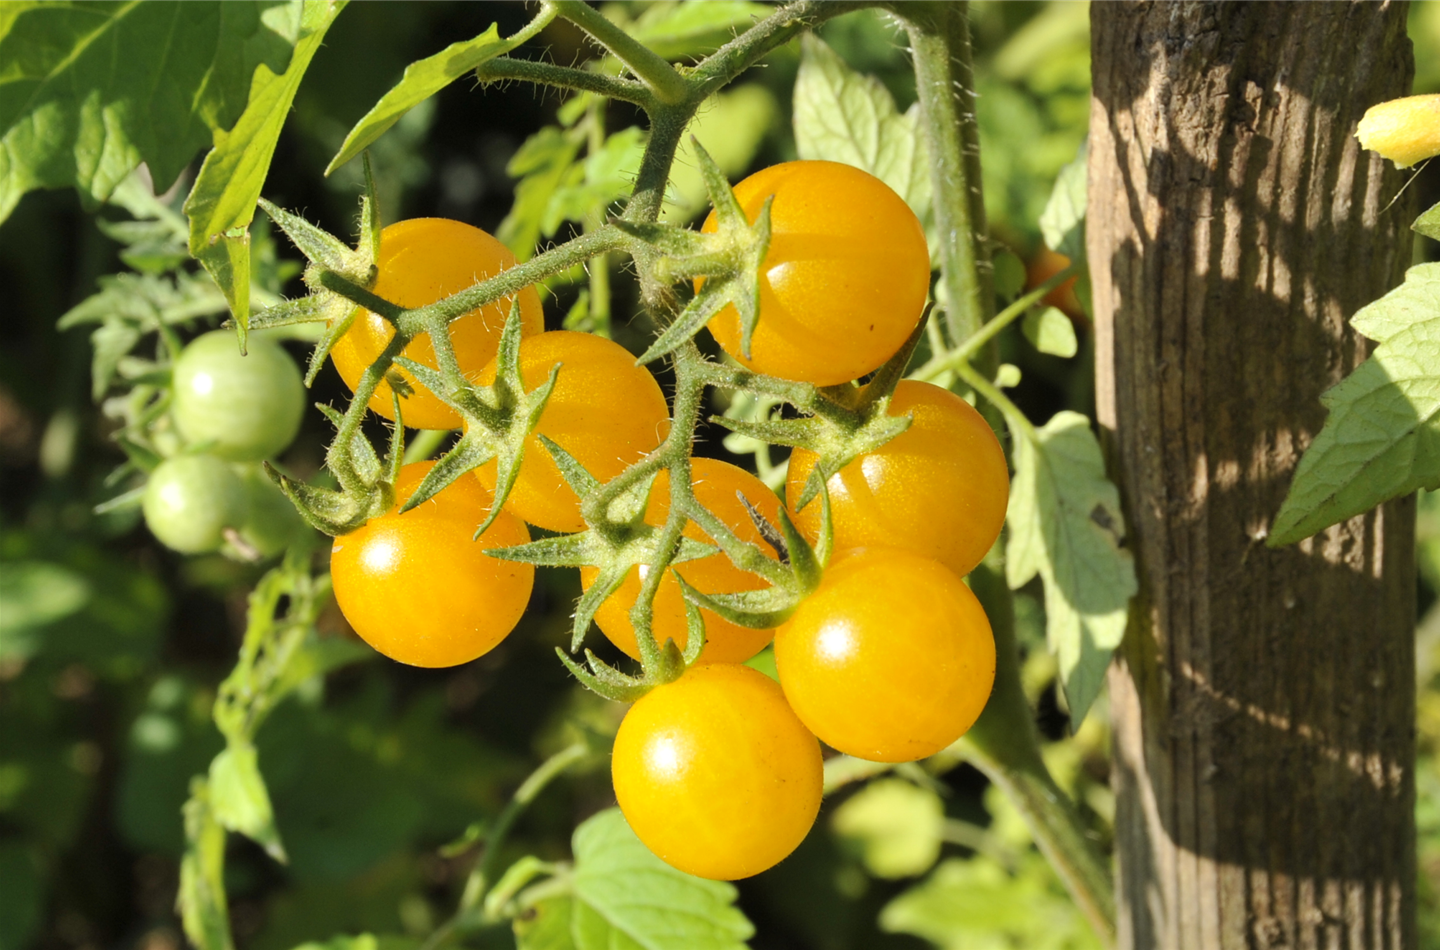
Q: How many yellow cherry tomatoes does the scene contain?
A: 8